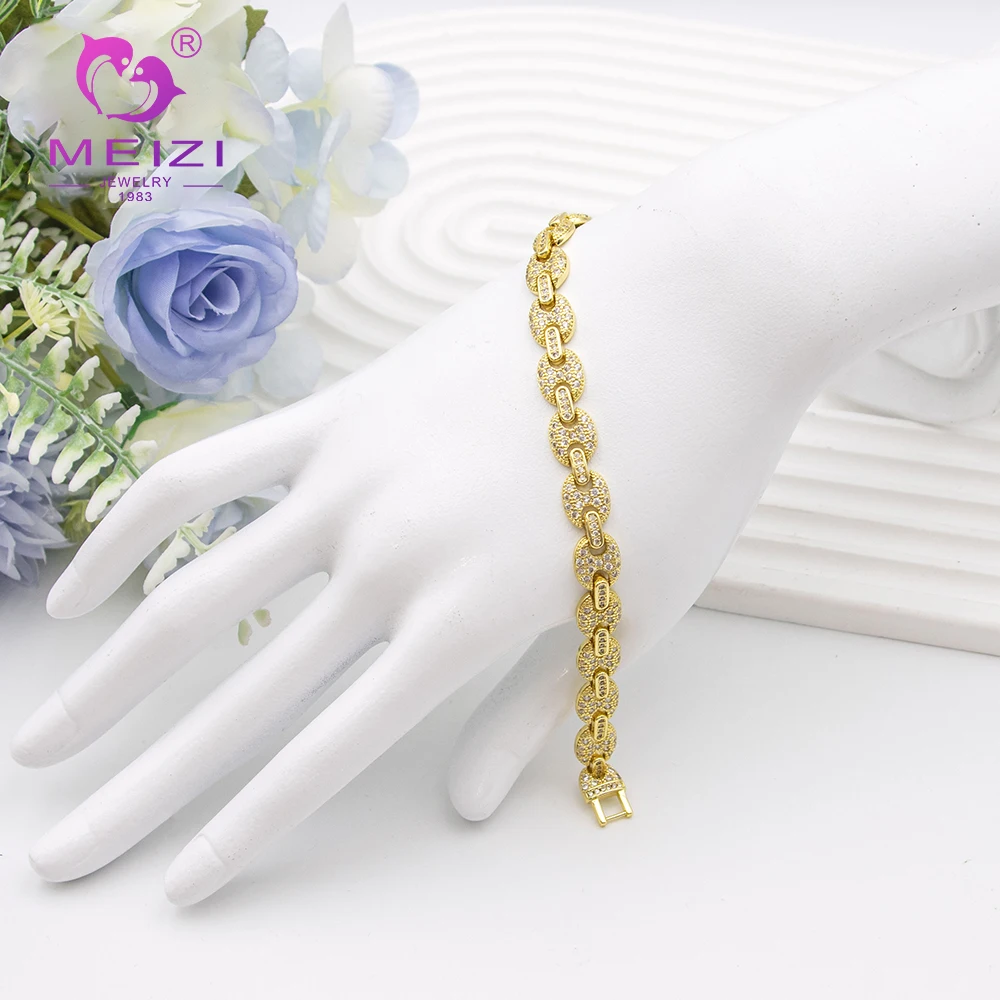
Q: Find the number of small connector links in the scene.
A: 12